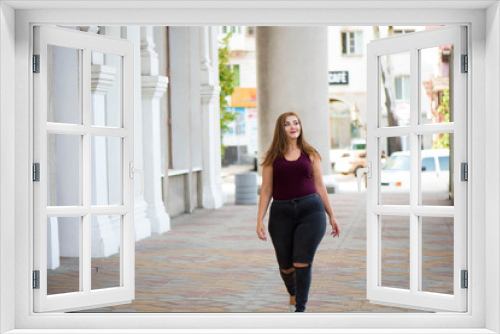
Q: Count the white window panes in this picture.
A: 12